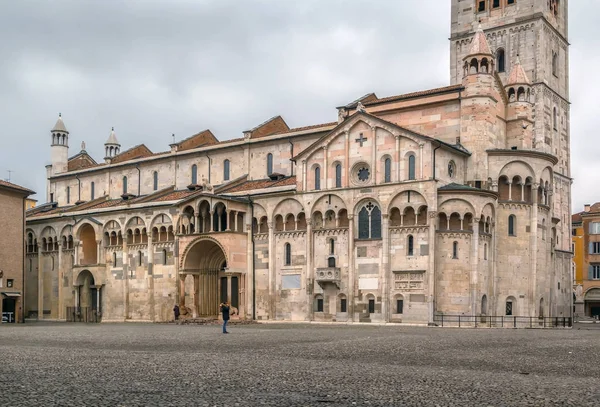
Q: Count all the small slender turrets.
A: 4